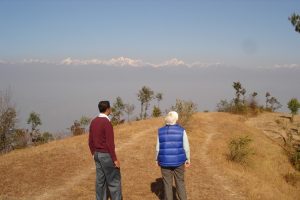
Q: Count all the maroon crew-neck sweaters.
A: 1